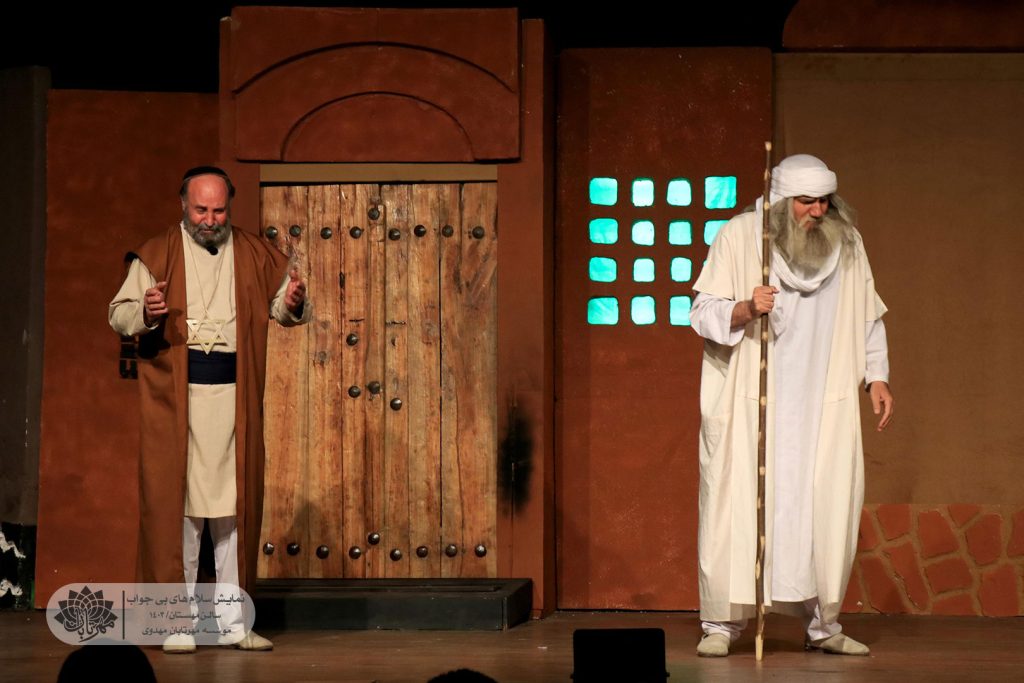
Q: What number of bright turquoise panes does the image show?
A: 15